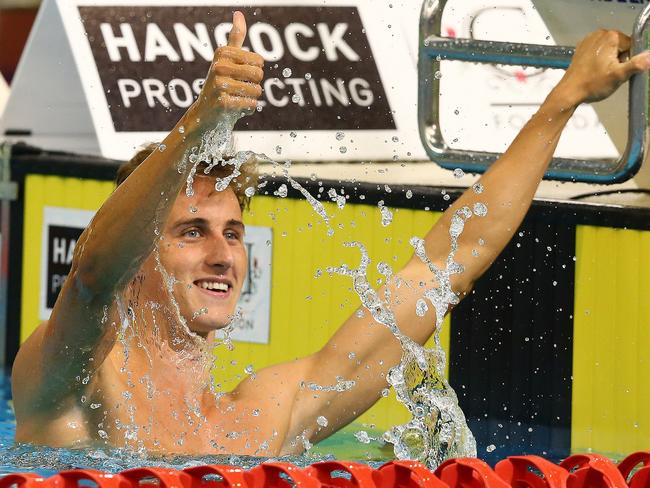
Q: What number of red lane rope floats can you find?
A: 11